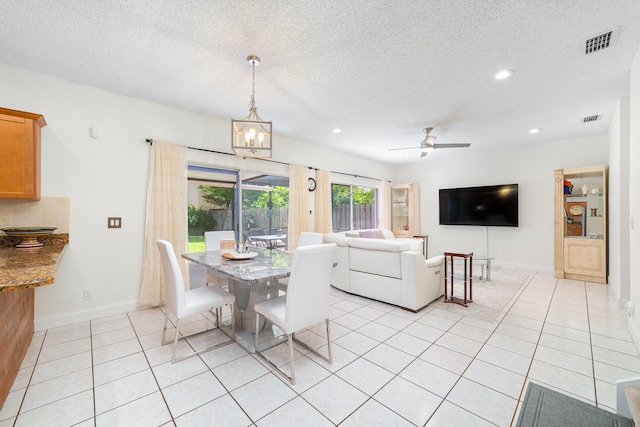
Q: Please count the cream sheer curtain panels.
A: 4